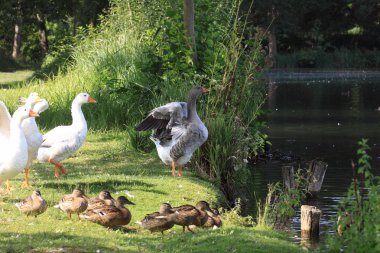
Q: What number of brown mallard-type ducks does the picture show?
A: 7